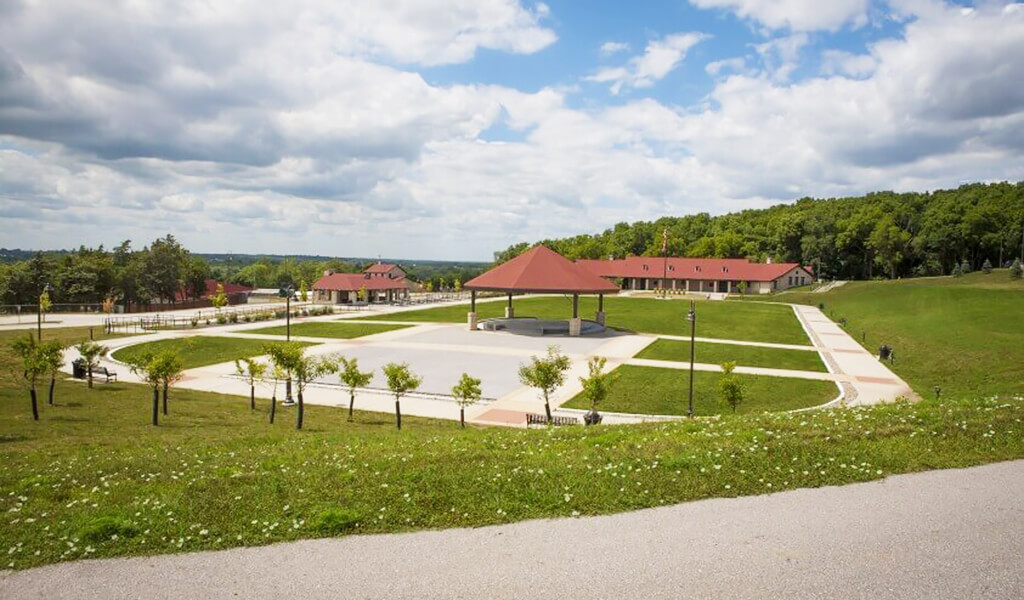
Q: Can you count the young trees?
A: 14